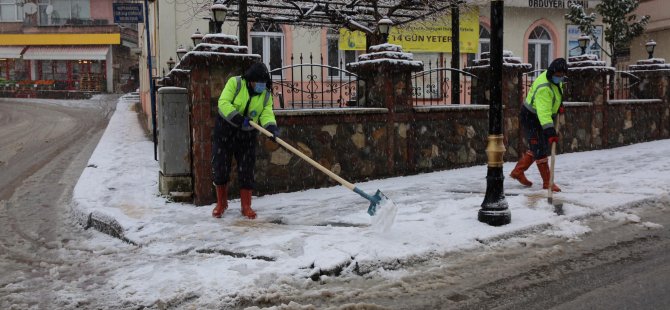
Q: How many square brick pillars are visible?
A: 5